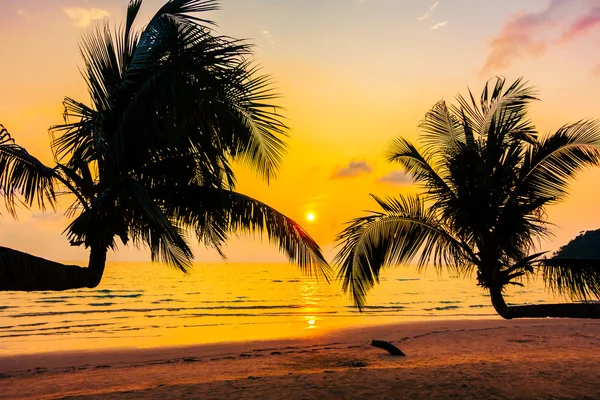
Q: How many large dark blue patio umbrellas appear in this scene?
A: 0